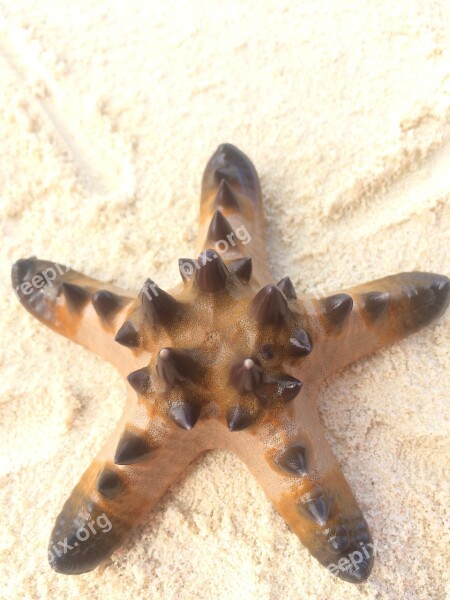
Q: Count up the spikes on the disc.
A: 14